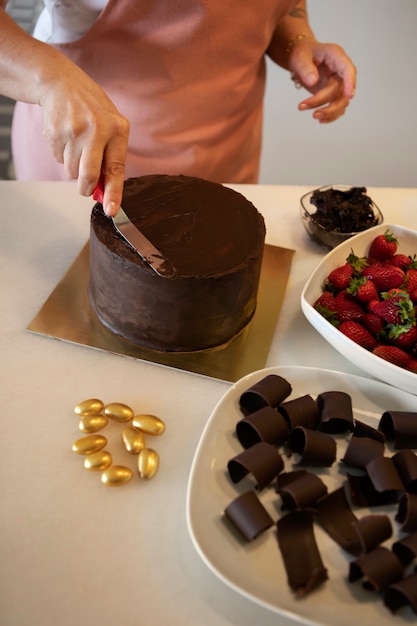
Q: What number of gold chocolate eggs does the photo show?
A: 9